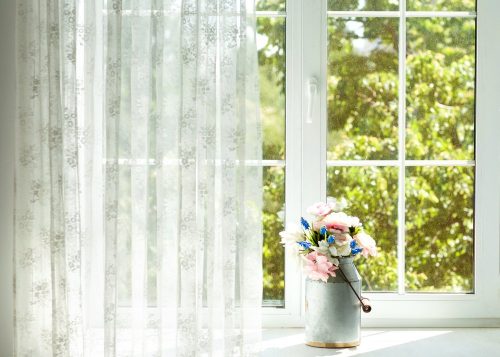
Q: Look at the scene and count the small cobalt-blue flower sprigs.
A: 6